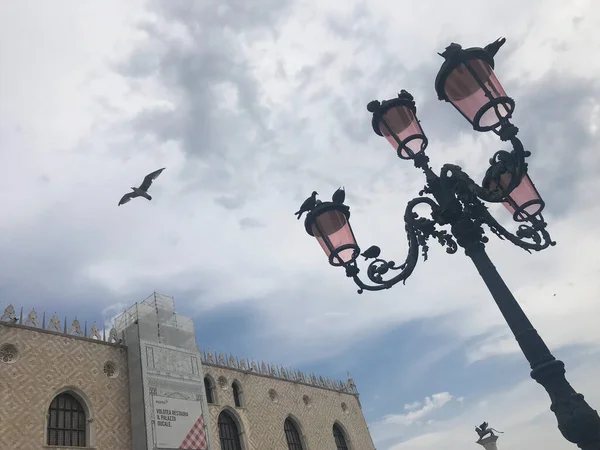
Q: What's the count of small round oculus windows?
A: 6